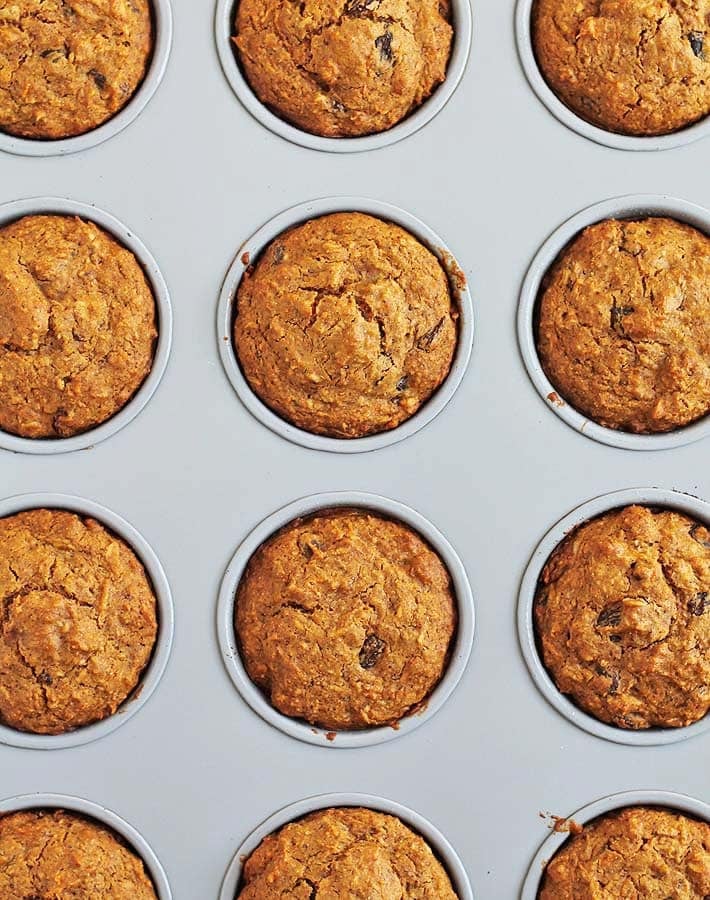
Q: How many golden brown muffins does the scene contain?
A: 12